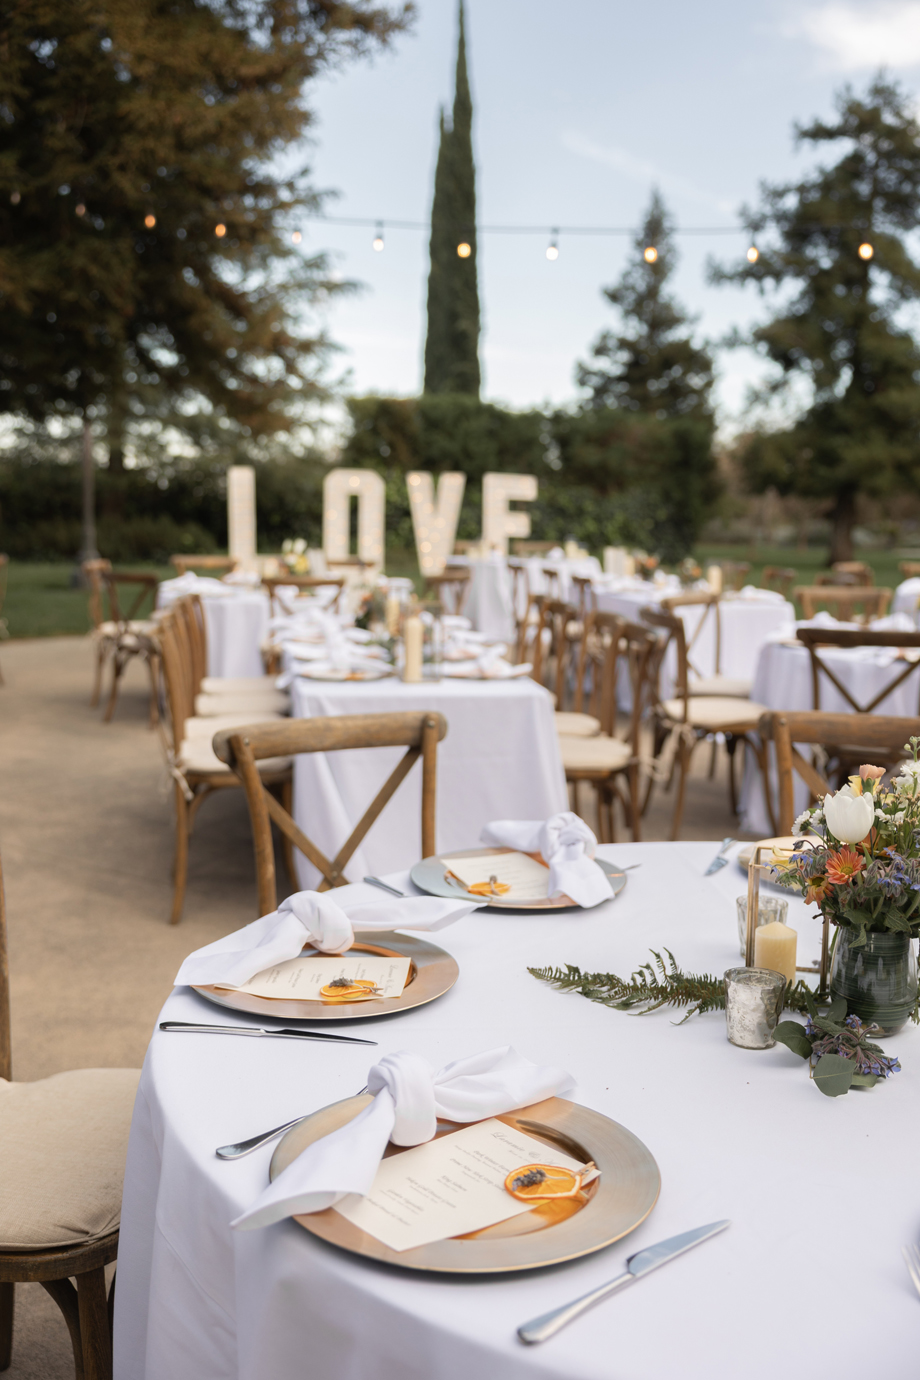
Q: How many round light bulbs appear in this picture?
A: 11